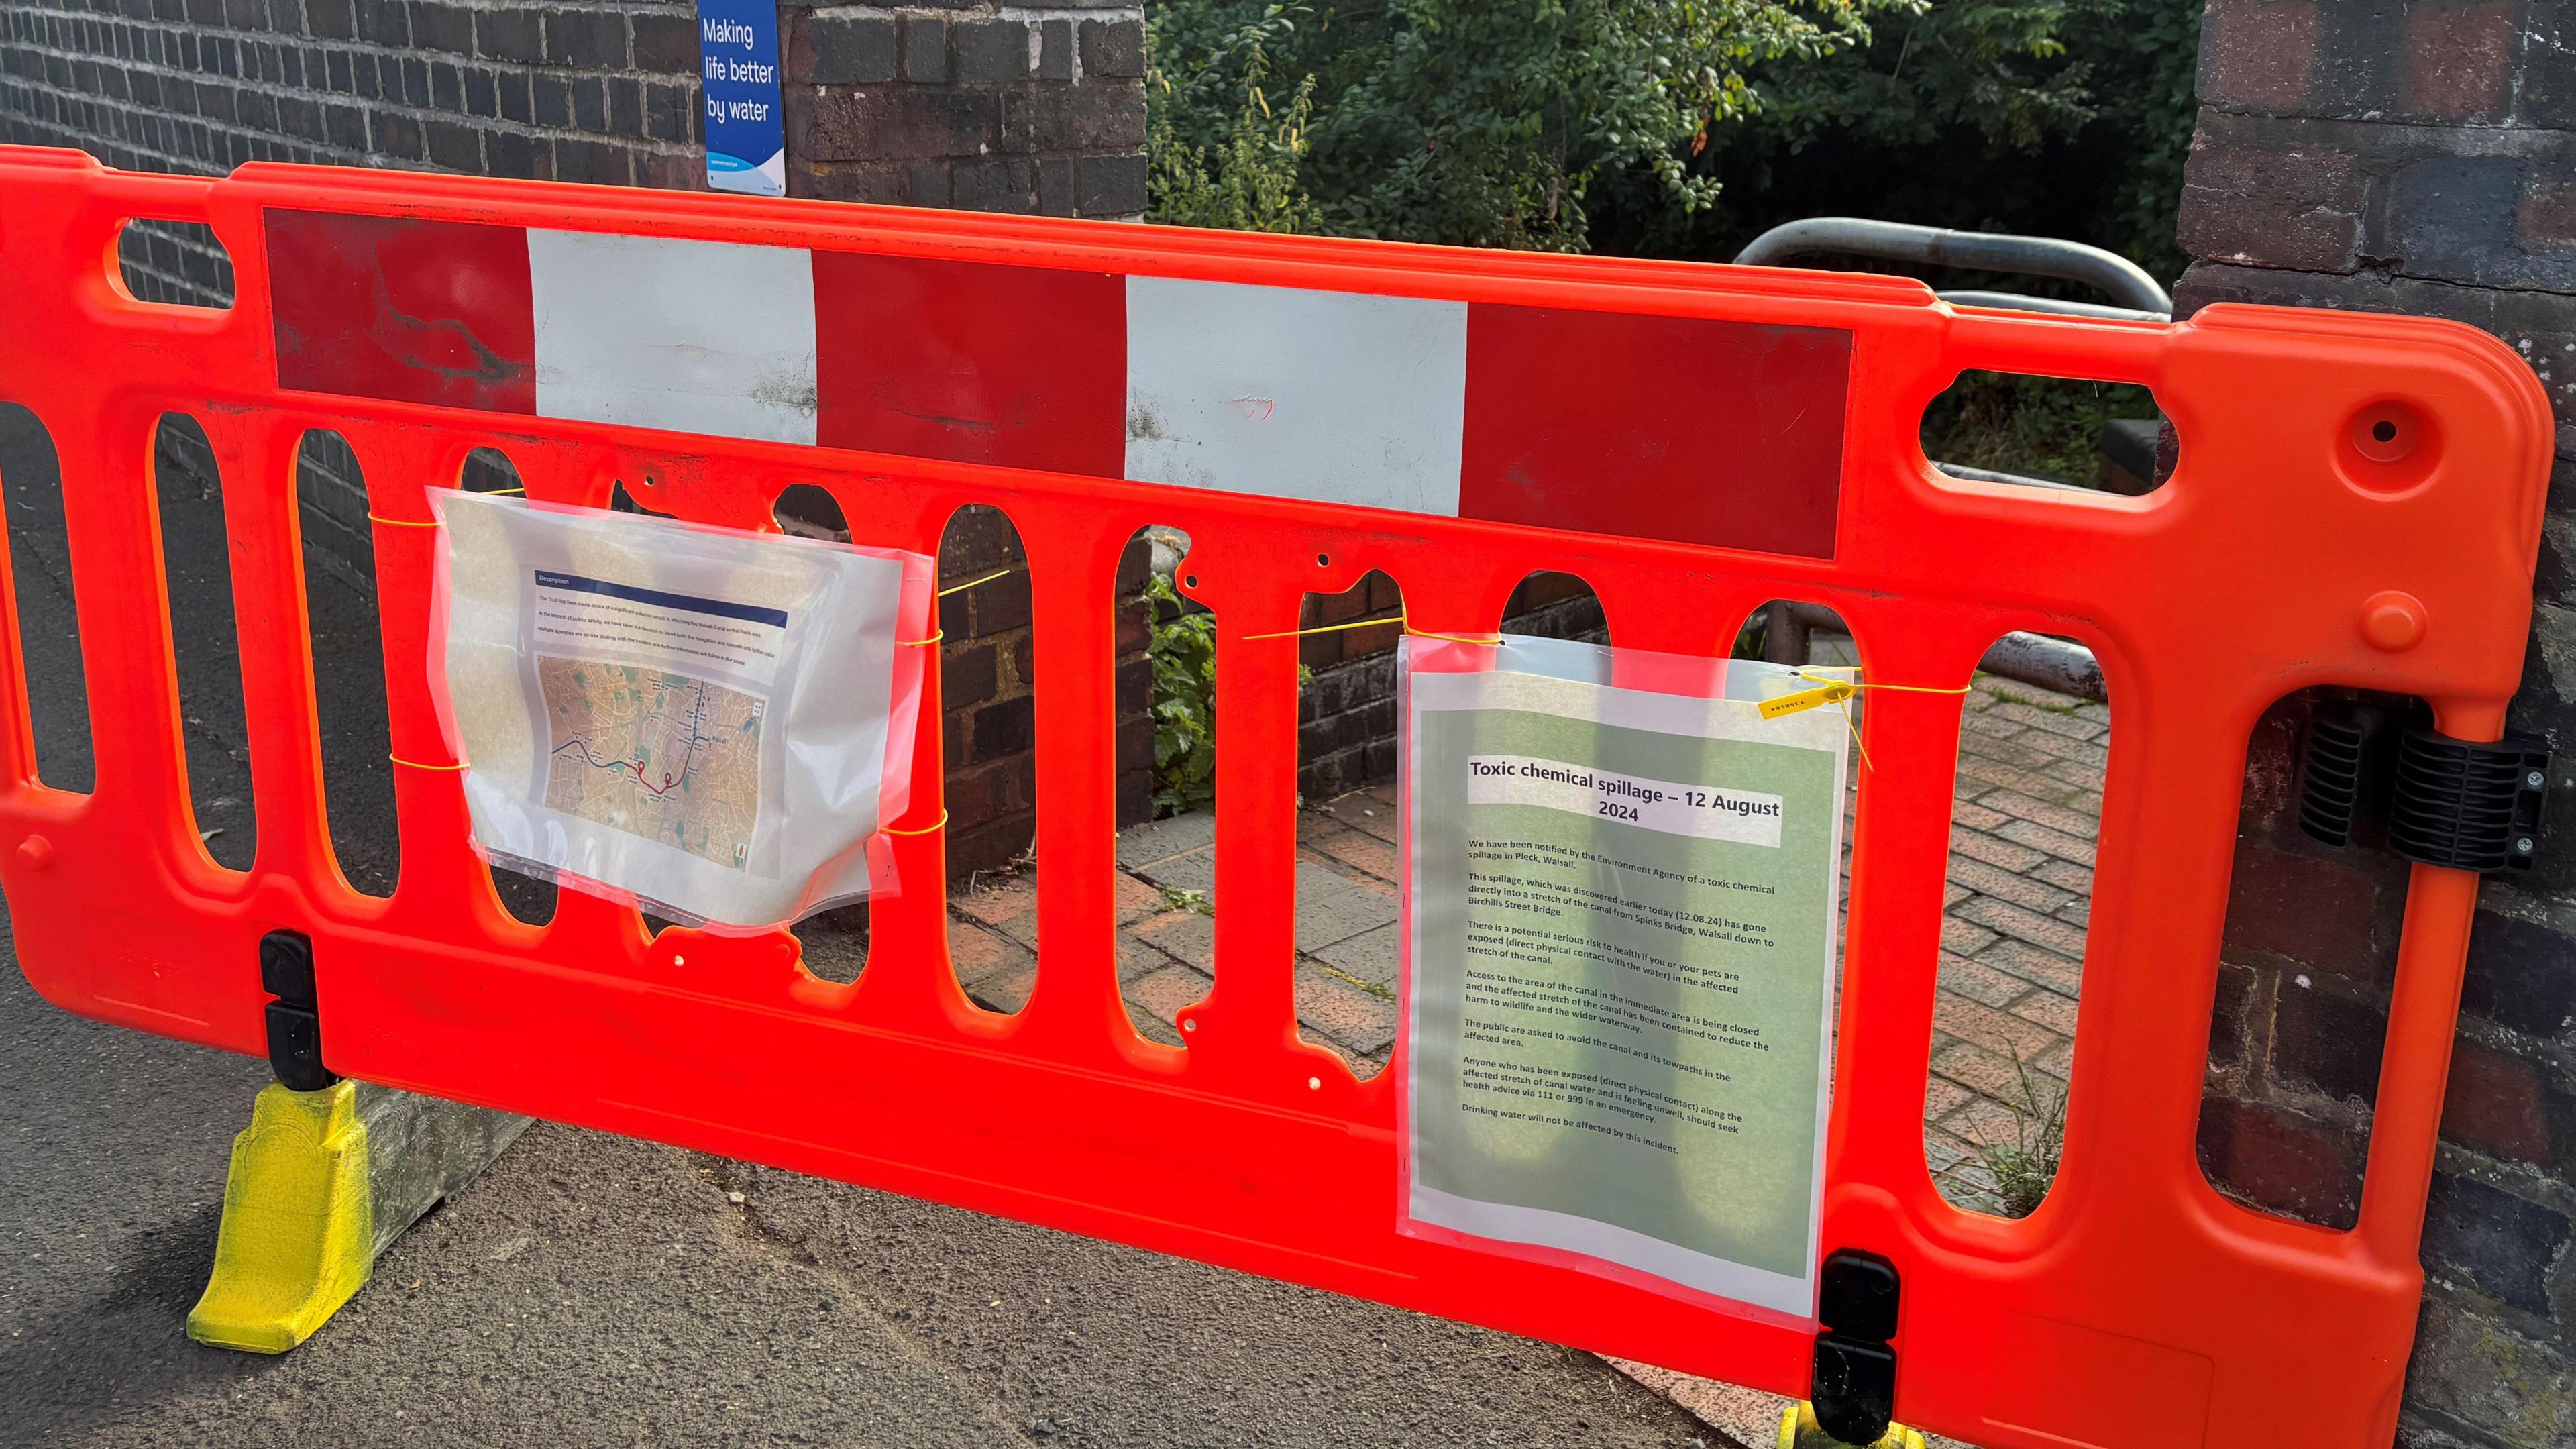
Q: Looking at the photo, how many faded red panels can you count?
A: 3